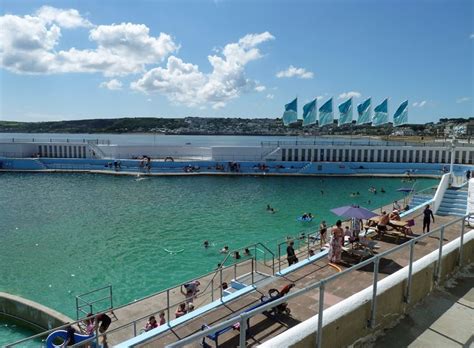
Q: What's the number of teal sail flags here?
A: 7